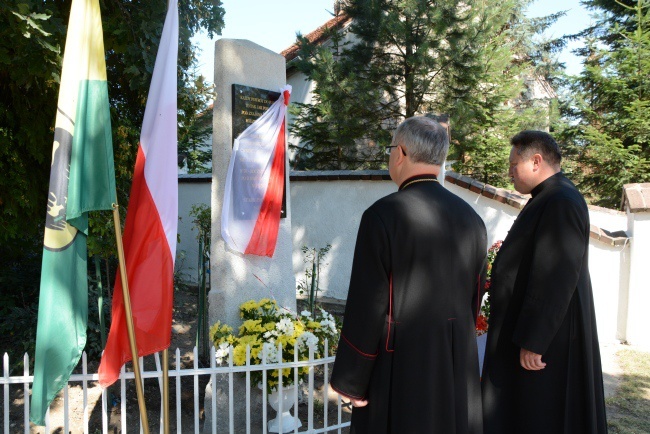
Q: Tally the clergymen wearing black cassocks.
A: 2